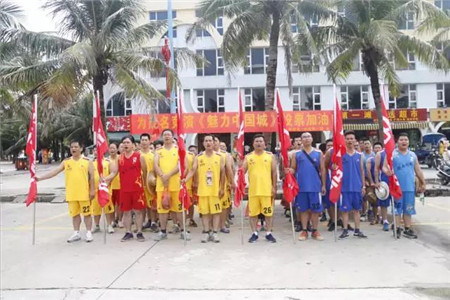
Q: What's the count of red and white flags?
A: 7